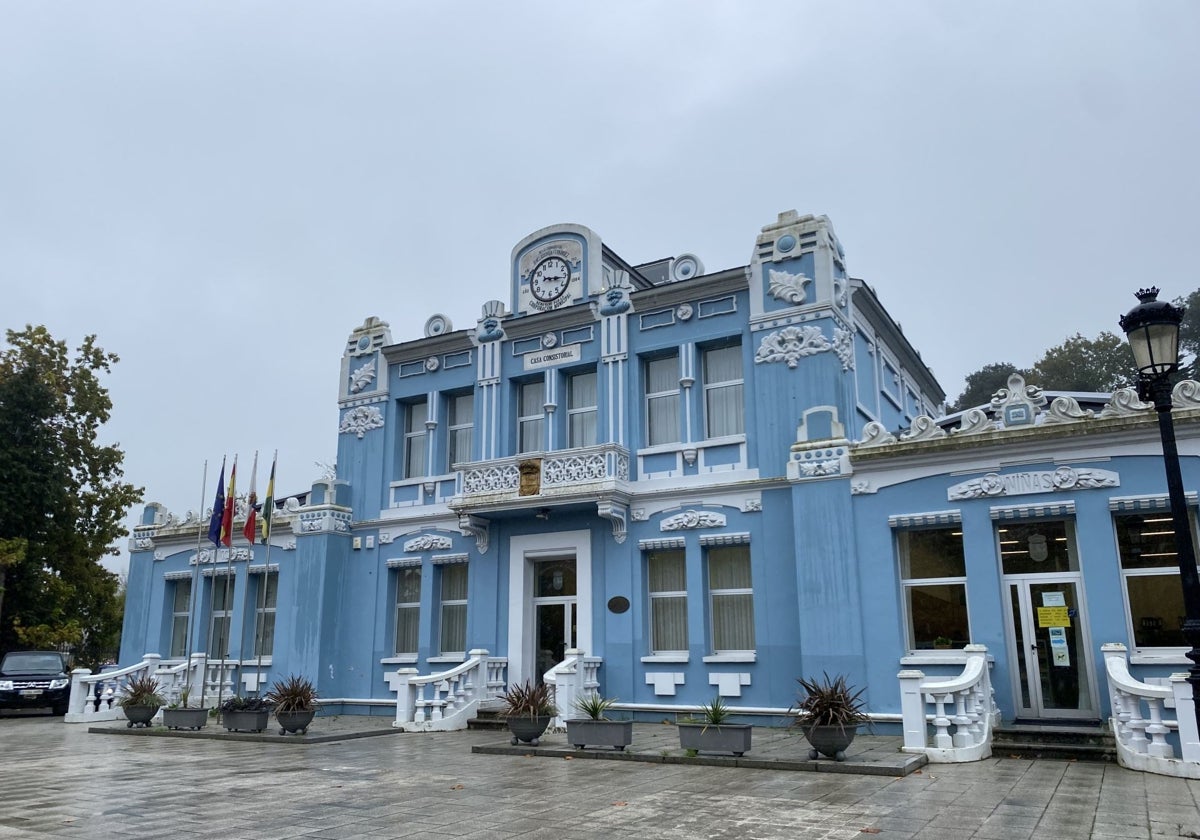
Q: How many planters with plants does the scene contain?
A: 8